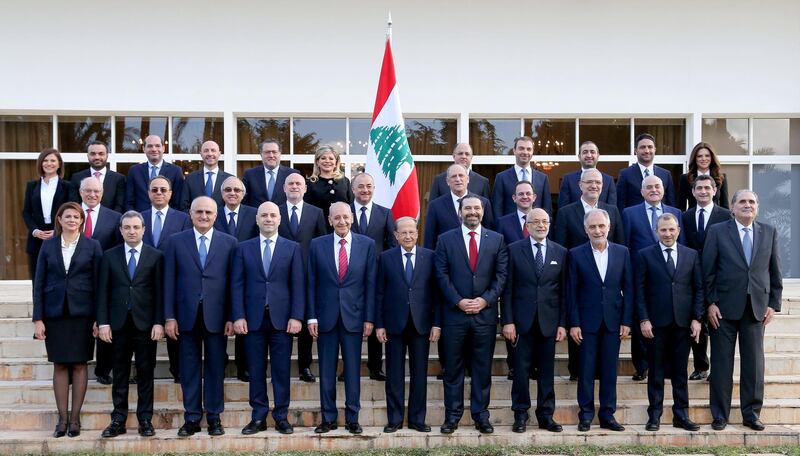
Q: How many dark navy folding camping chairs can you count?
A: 0